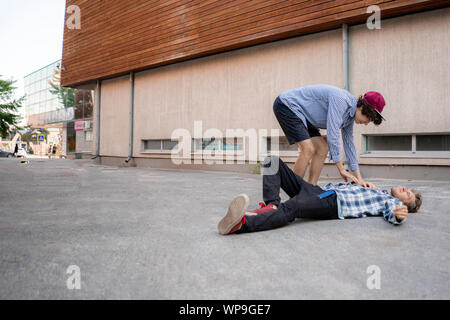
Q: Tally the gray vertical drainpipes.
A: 3